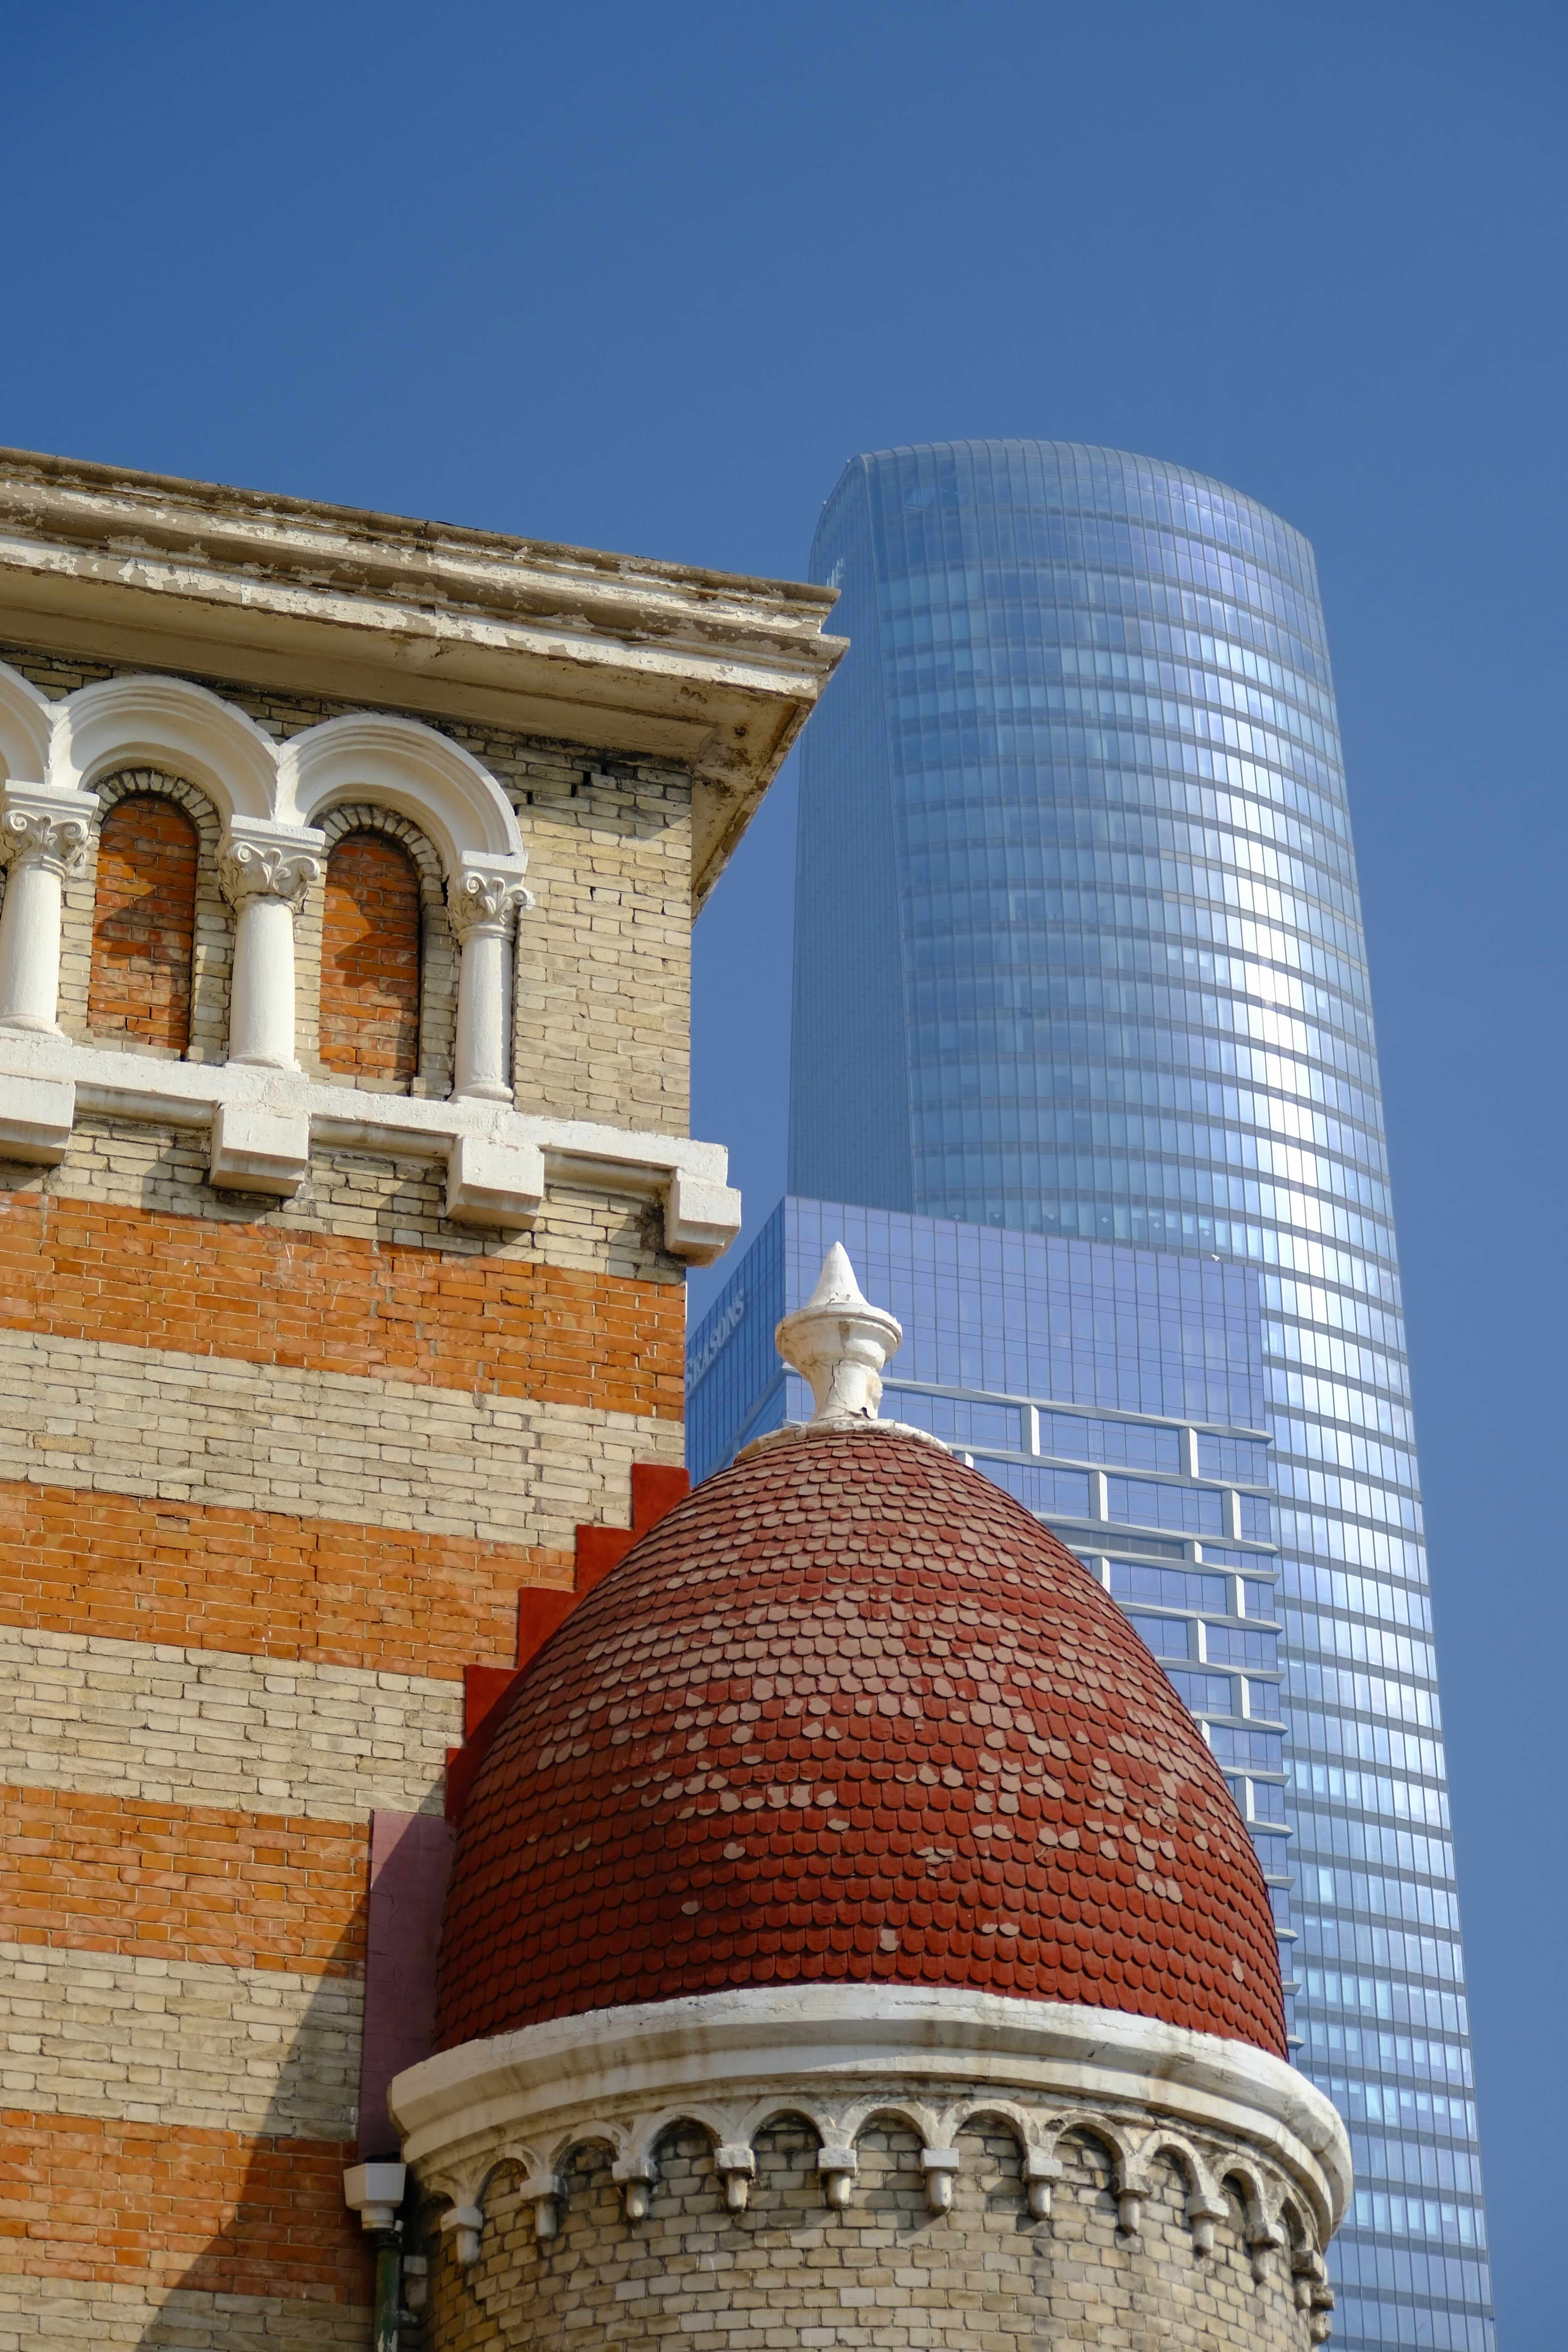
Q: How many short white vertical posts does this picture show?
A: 12